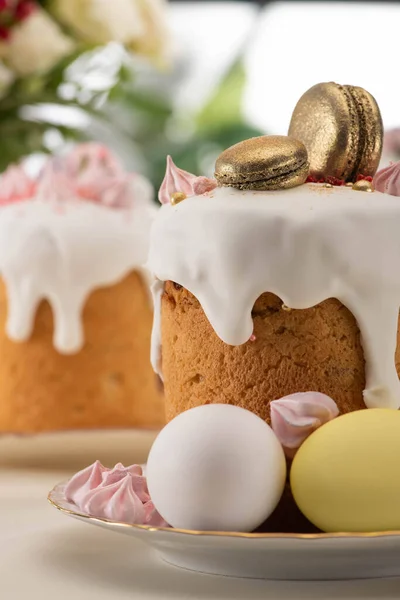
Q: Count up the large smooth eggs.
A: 2